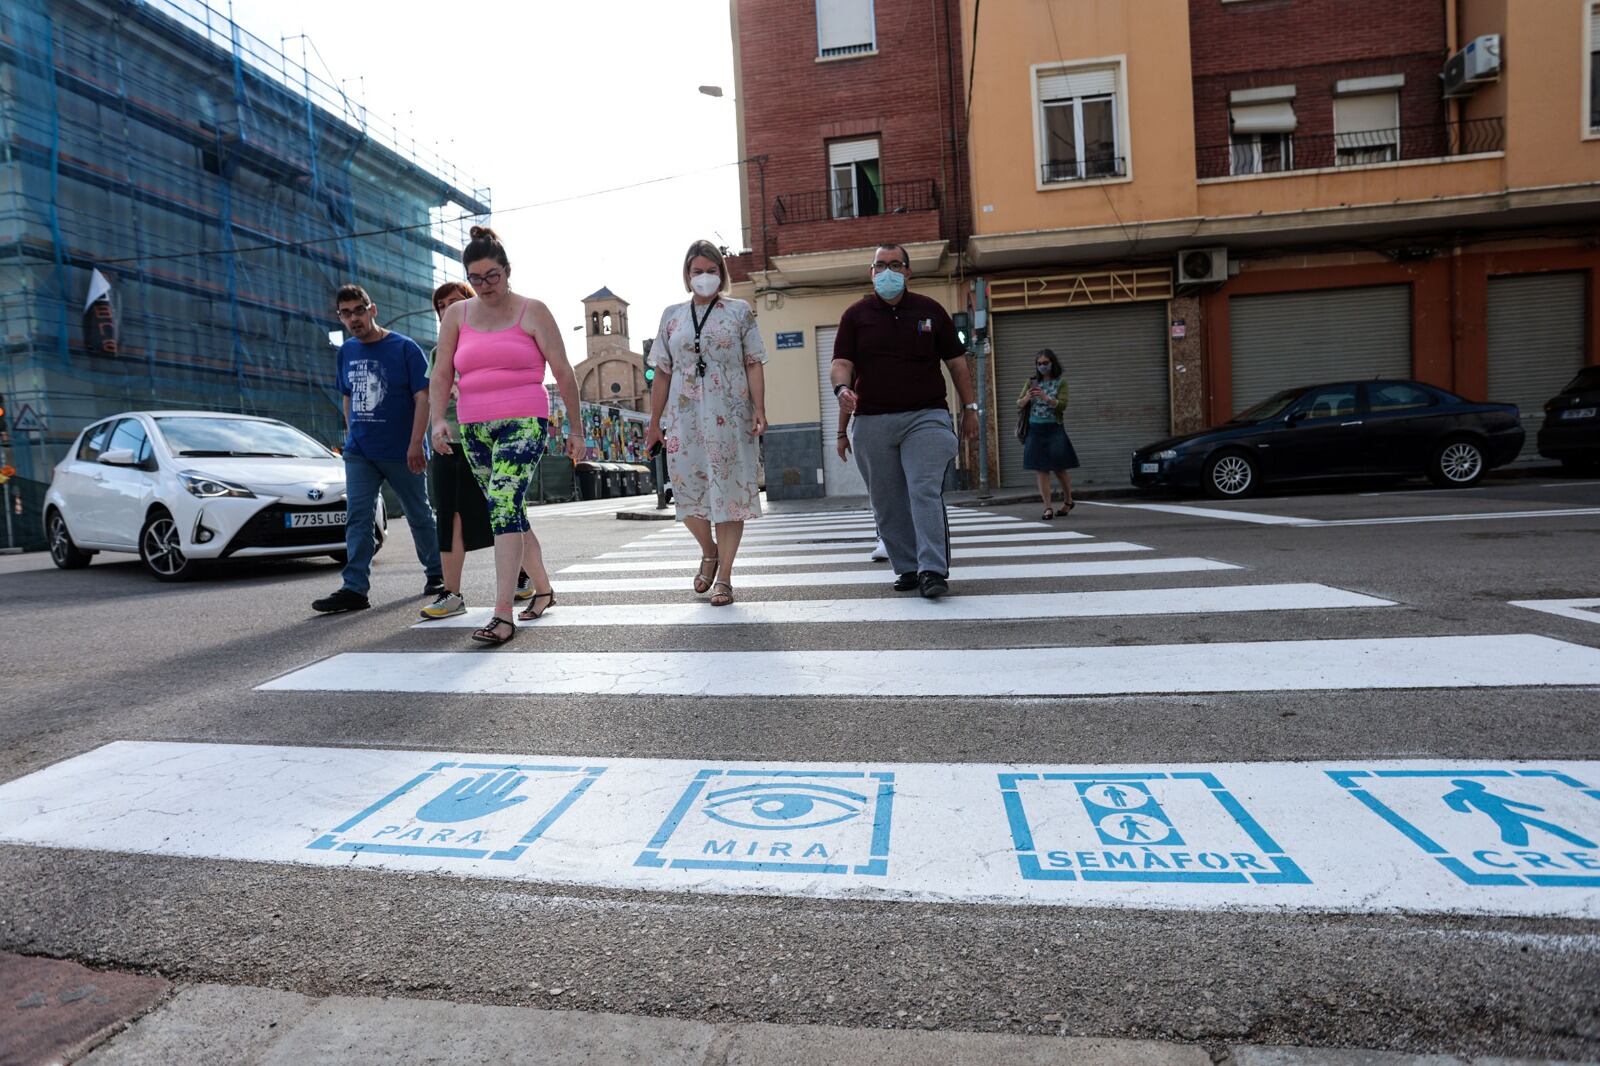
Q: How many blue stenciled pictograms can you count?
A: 4